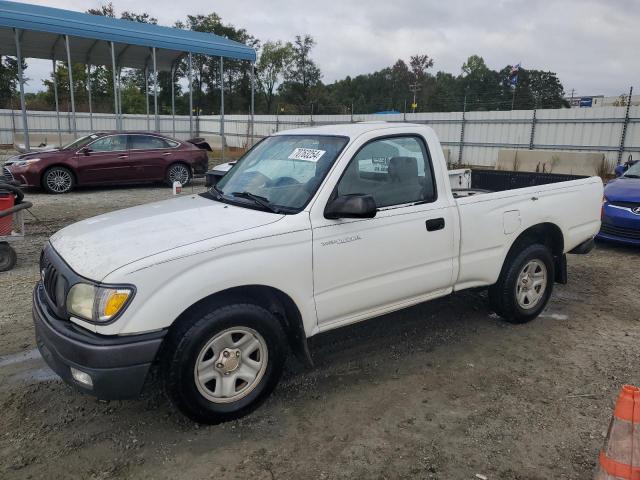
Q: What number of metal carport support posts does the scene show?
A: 12